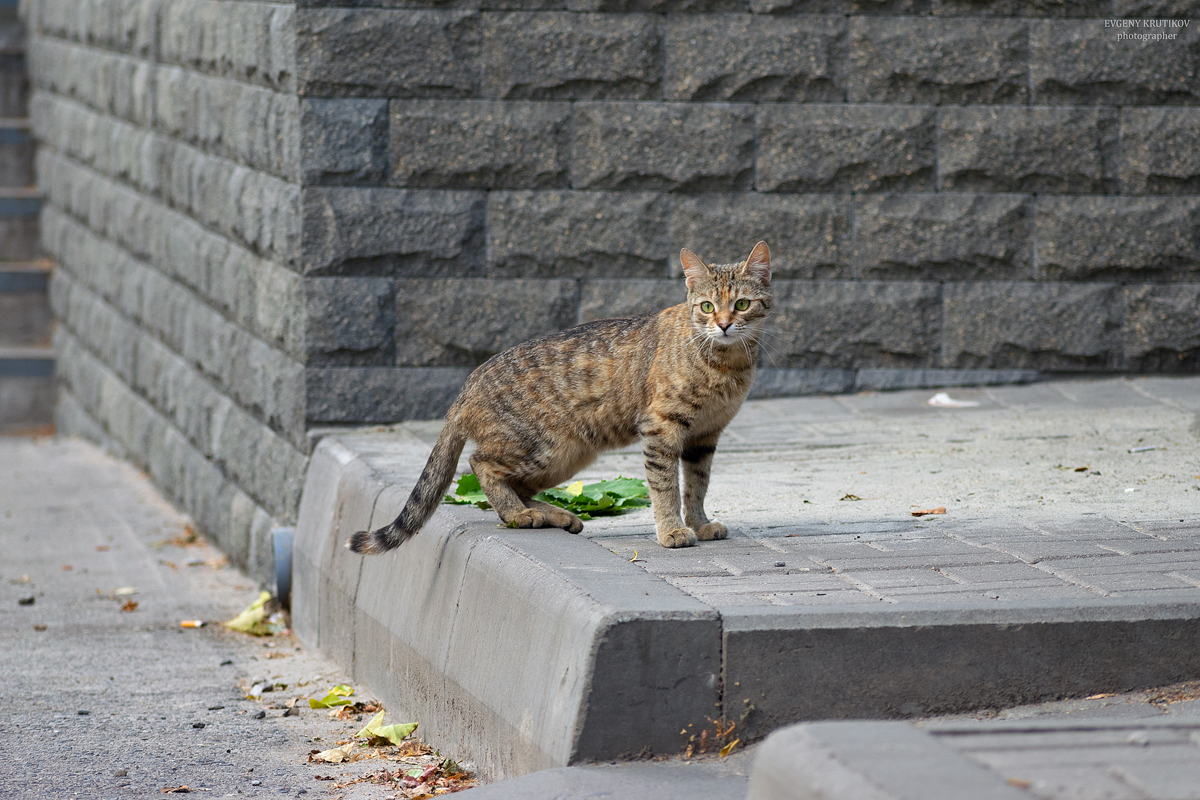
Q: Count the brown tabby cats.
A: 1